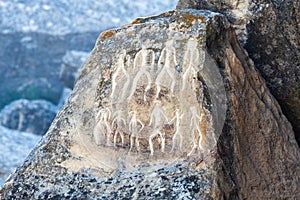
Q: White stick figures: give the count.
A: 10